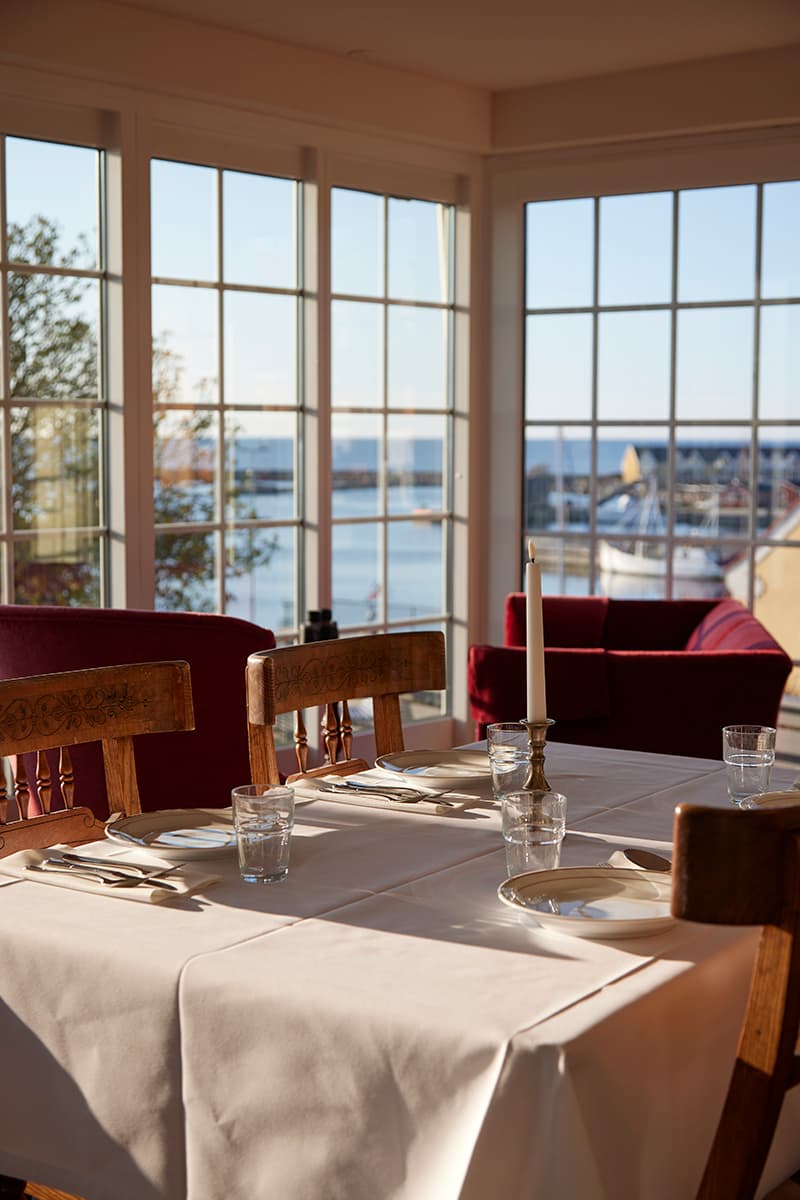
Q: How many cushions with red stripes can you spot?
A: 1